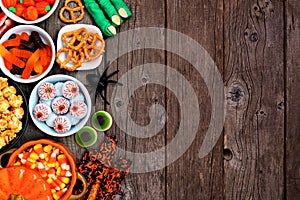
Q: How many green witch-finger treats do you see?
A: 3